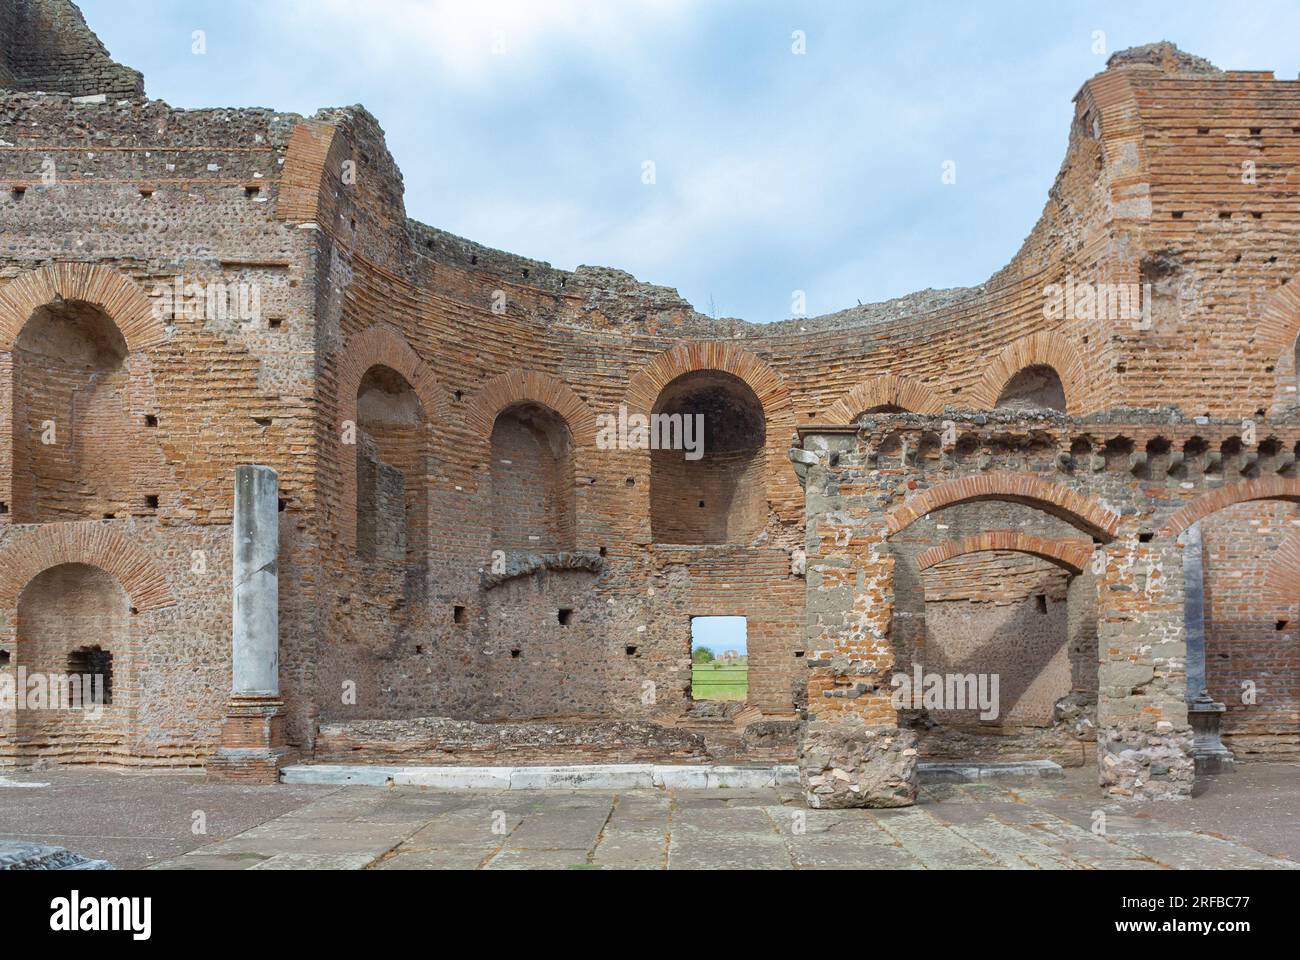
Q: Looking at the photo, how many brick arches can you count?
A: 12